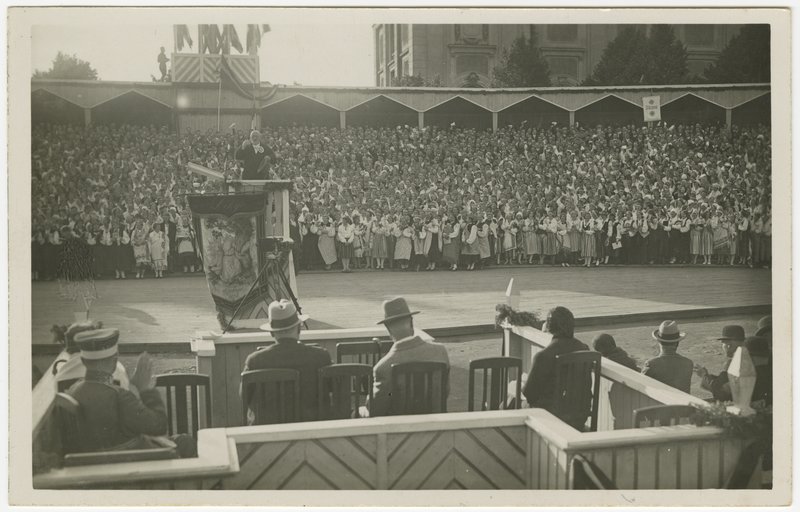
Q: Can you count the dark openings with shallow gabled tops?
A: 9